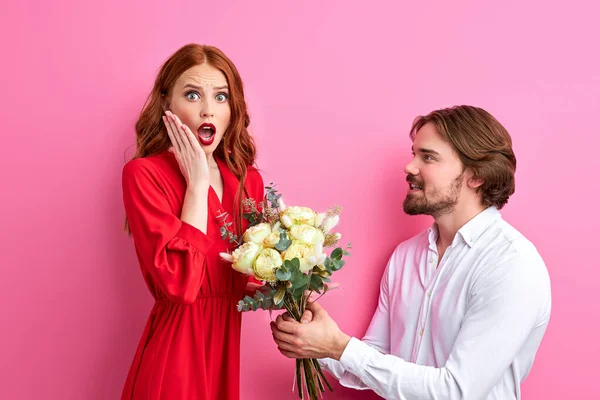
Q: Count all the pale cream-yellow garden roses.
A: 7